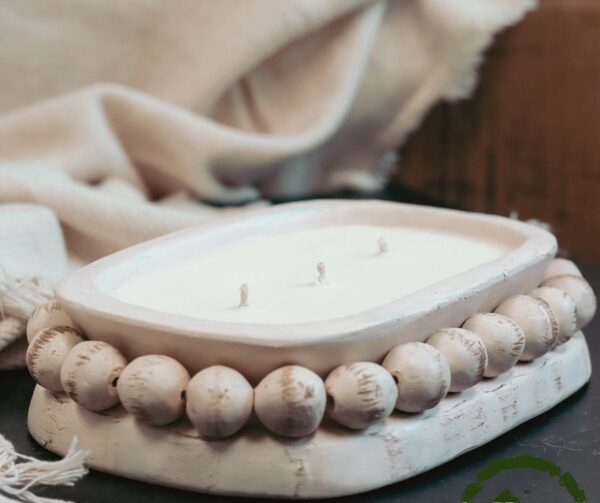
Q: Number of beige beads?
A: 14